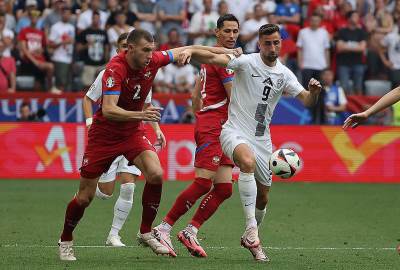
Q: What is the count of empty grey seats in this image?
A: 2